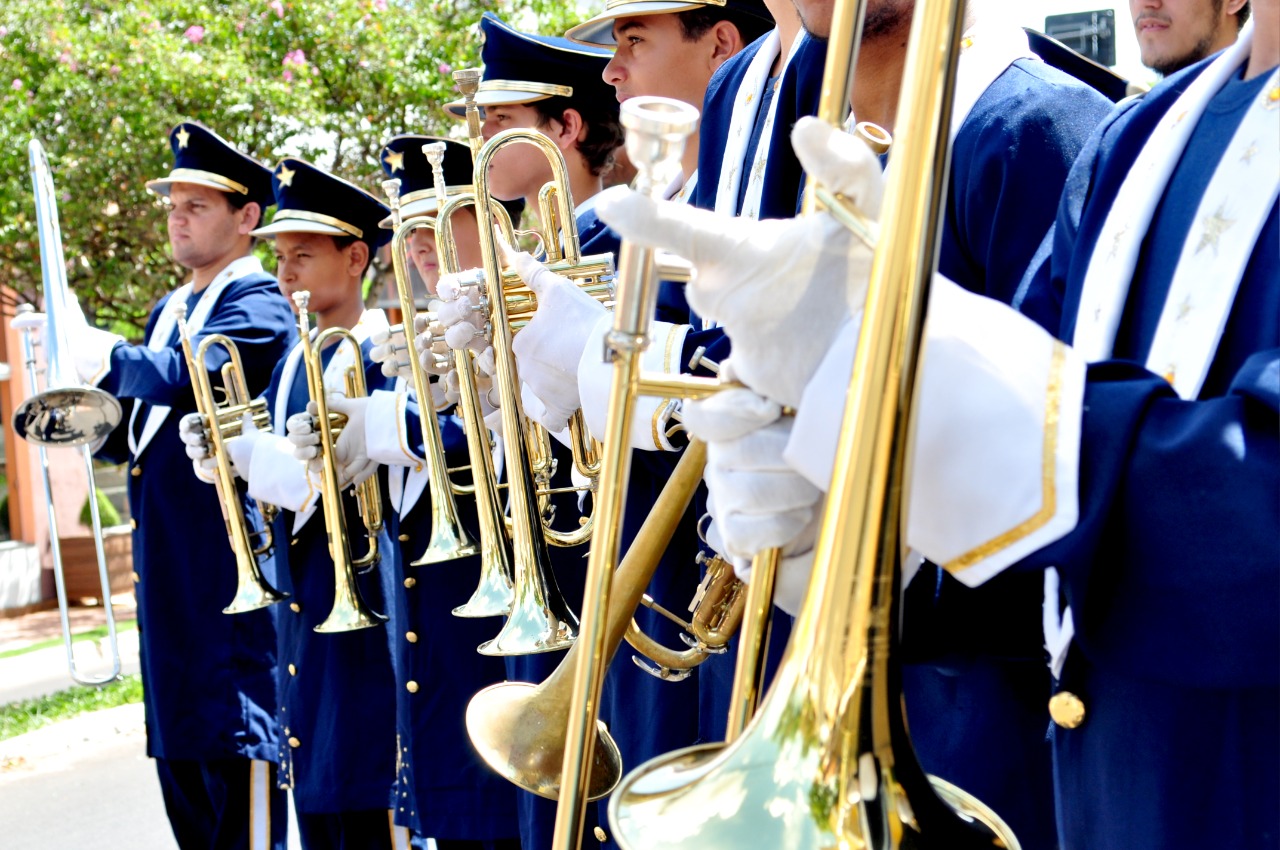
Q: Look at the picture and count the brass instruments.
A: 8